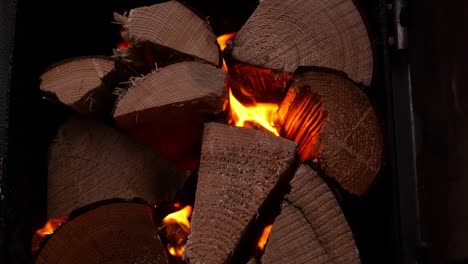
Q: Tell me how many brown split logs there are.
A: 9